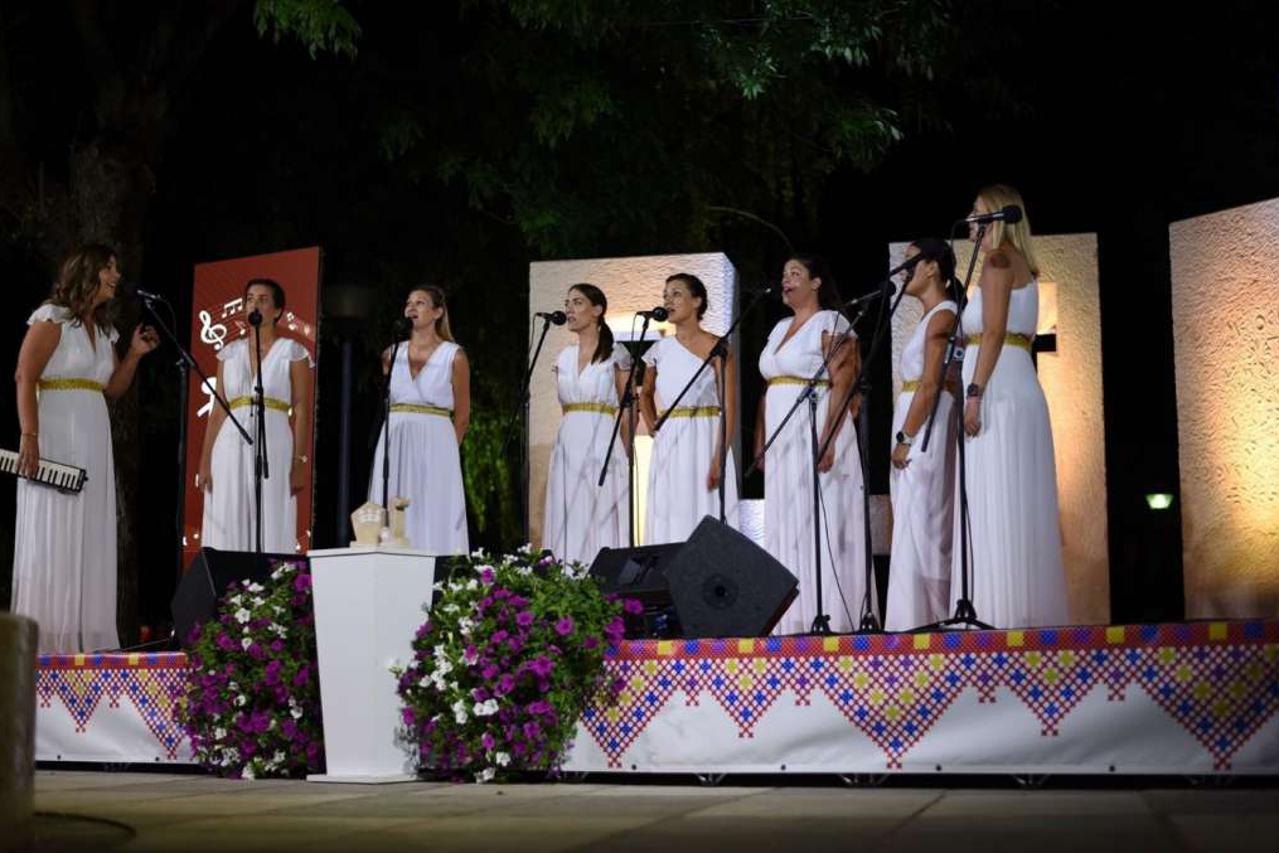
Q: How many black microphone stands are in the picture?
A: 9